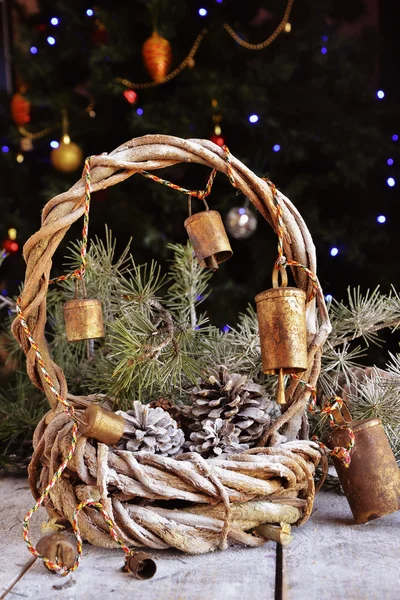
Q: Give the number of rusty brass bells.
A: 7